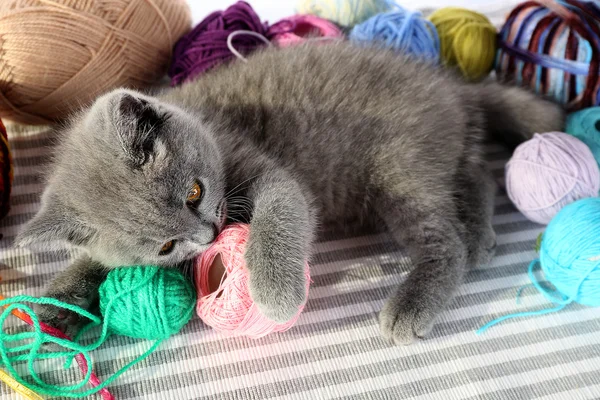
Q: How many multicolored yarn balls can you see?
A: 1